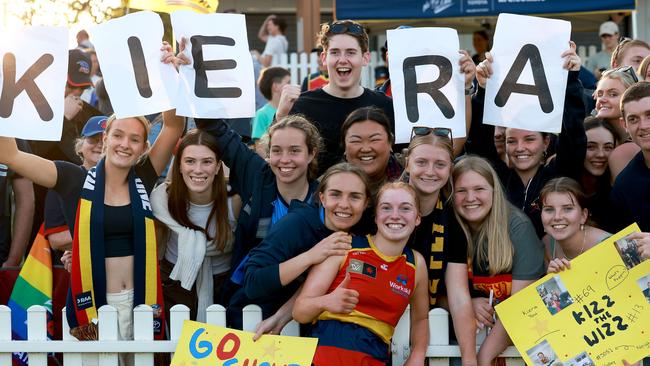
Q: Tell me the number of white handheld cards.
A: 5